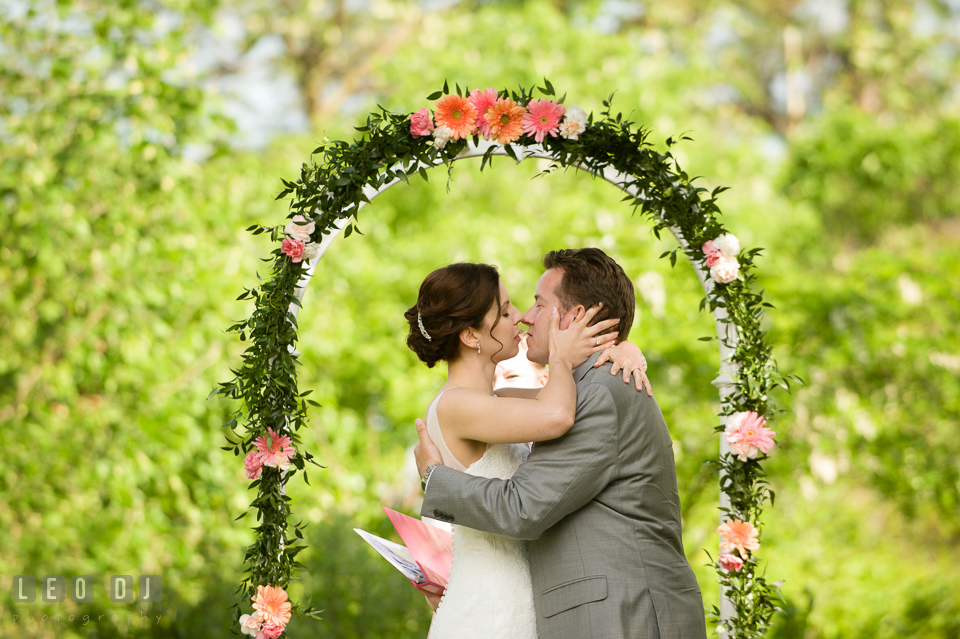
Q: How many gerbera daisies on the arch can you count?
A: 8